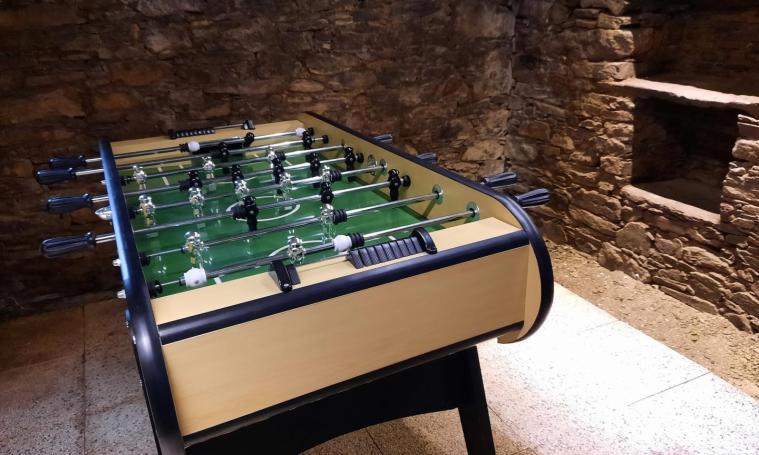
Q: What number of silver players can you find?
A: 11